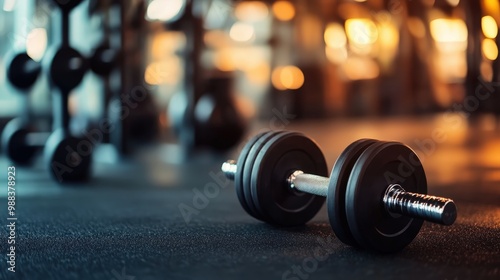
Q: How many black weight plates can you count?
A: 5